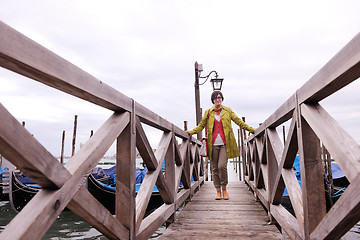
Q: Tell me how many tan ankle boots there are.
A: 2